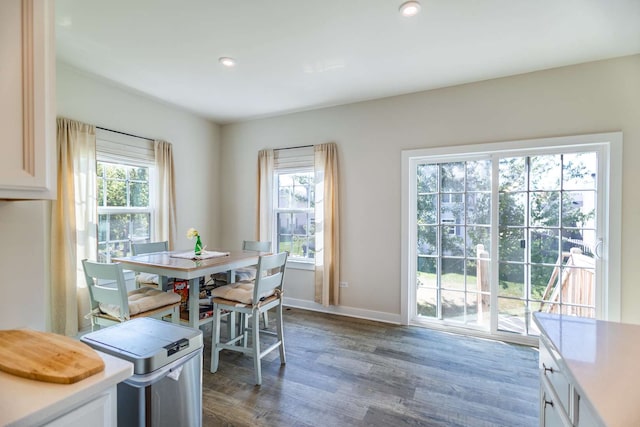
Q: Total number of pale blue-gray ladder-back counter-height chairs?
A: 4